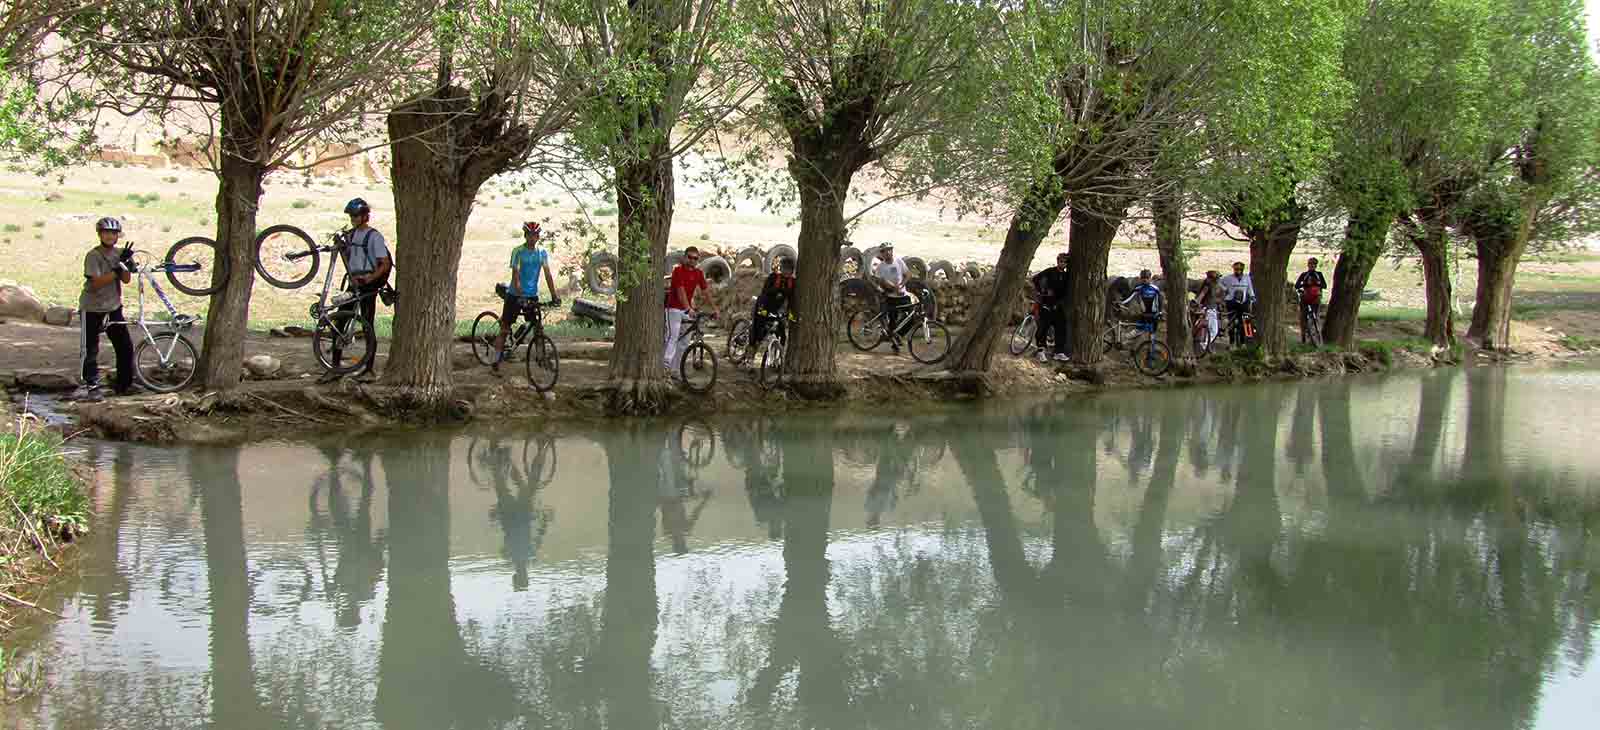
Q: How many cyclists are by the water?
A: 11